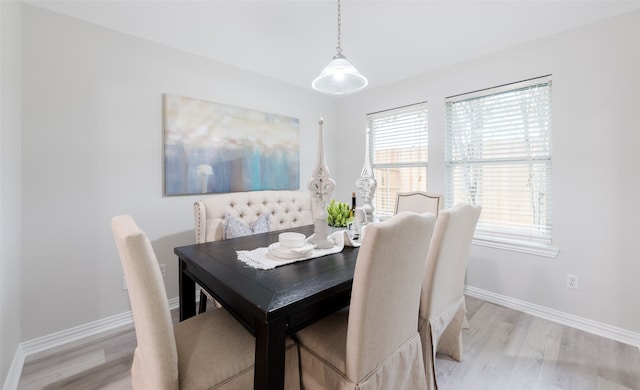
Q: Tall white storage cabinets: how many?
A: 0